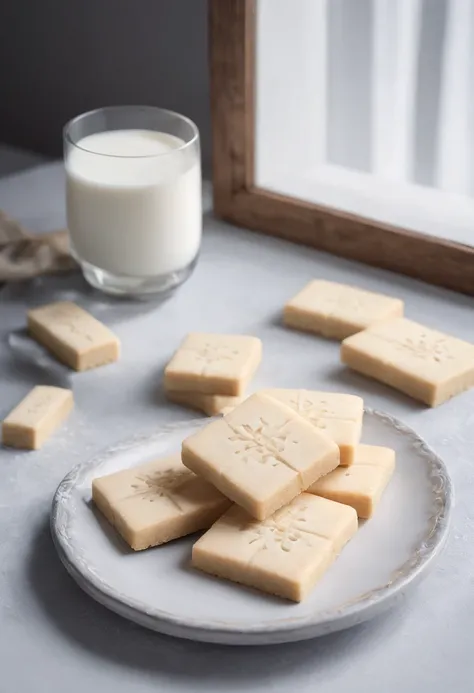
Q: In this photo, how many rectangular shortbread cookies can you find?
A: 11